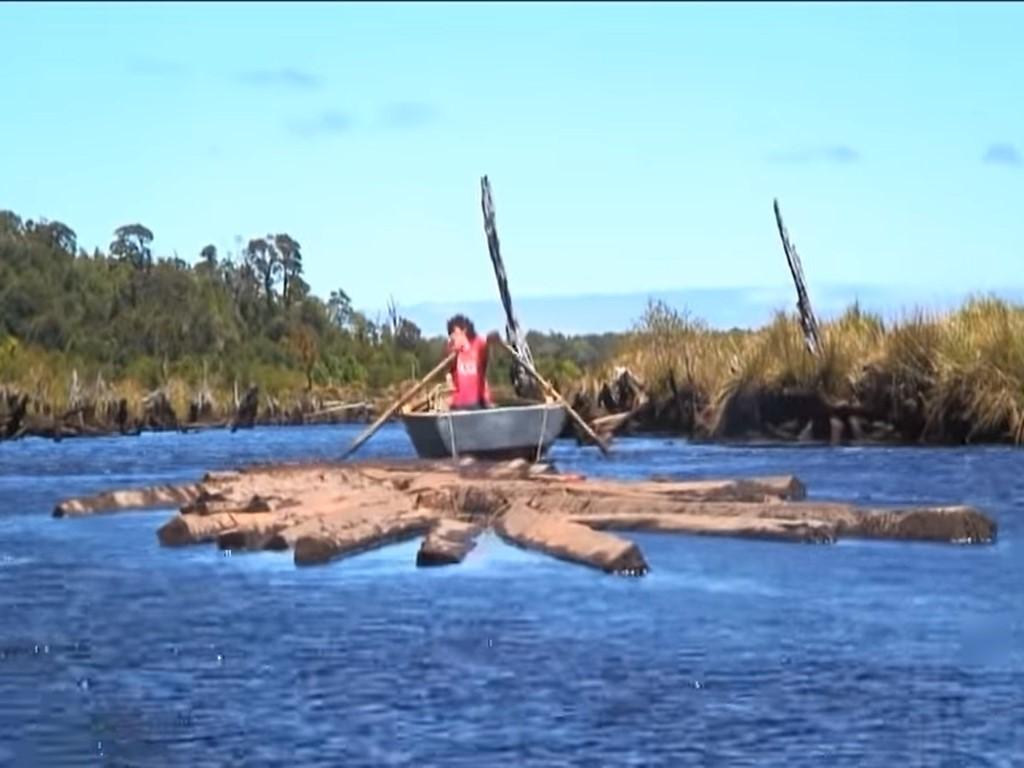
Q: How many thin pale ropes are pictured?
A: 2